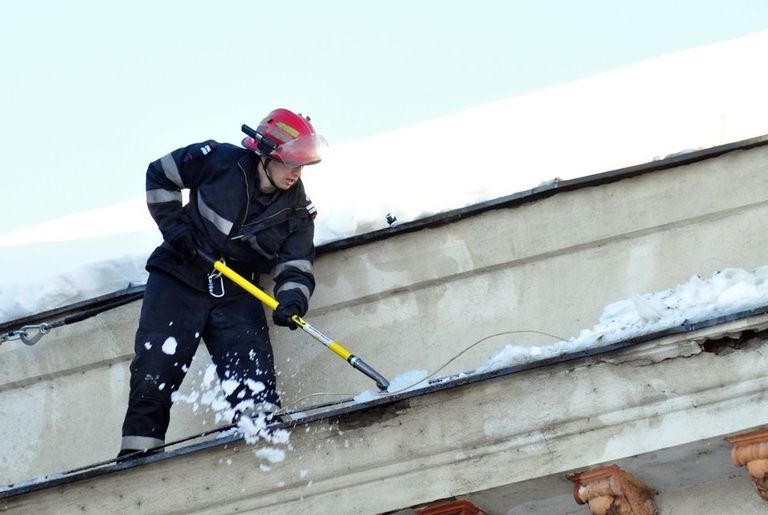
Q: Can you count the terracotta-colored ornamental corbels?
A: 3